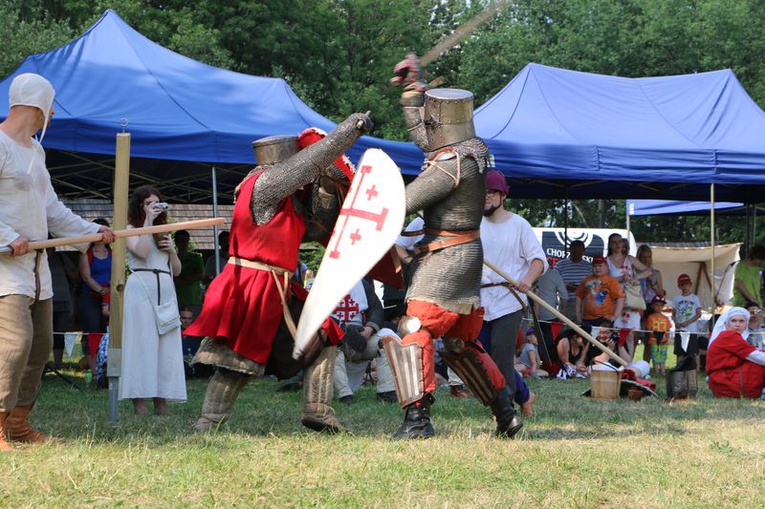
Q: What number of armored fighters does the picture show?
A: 2